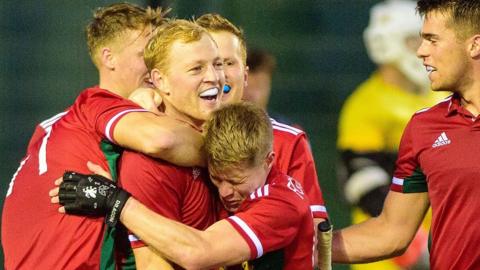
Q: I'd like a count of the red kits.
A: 5